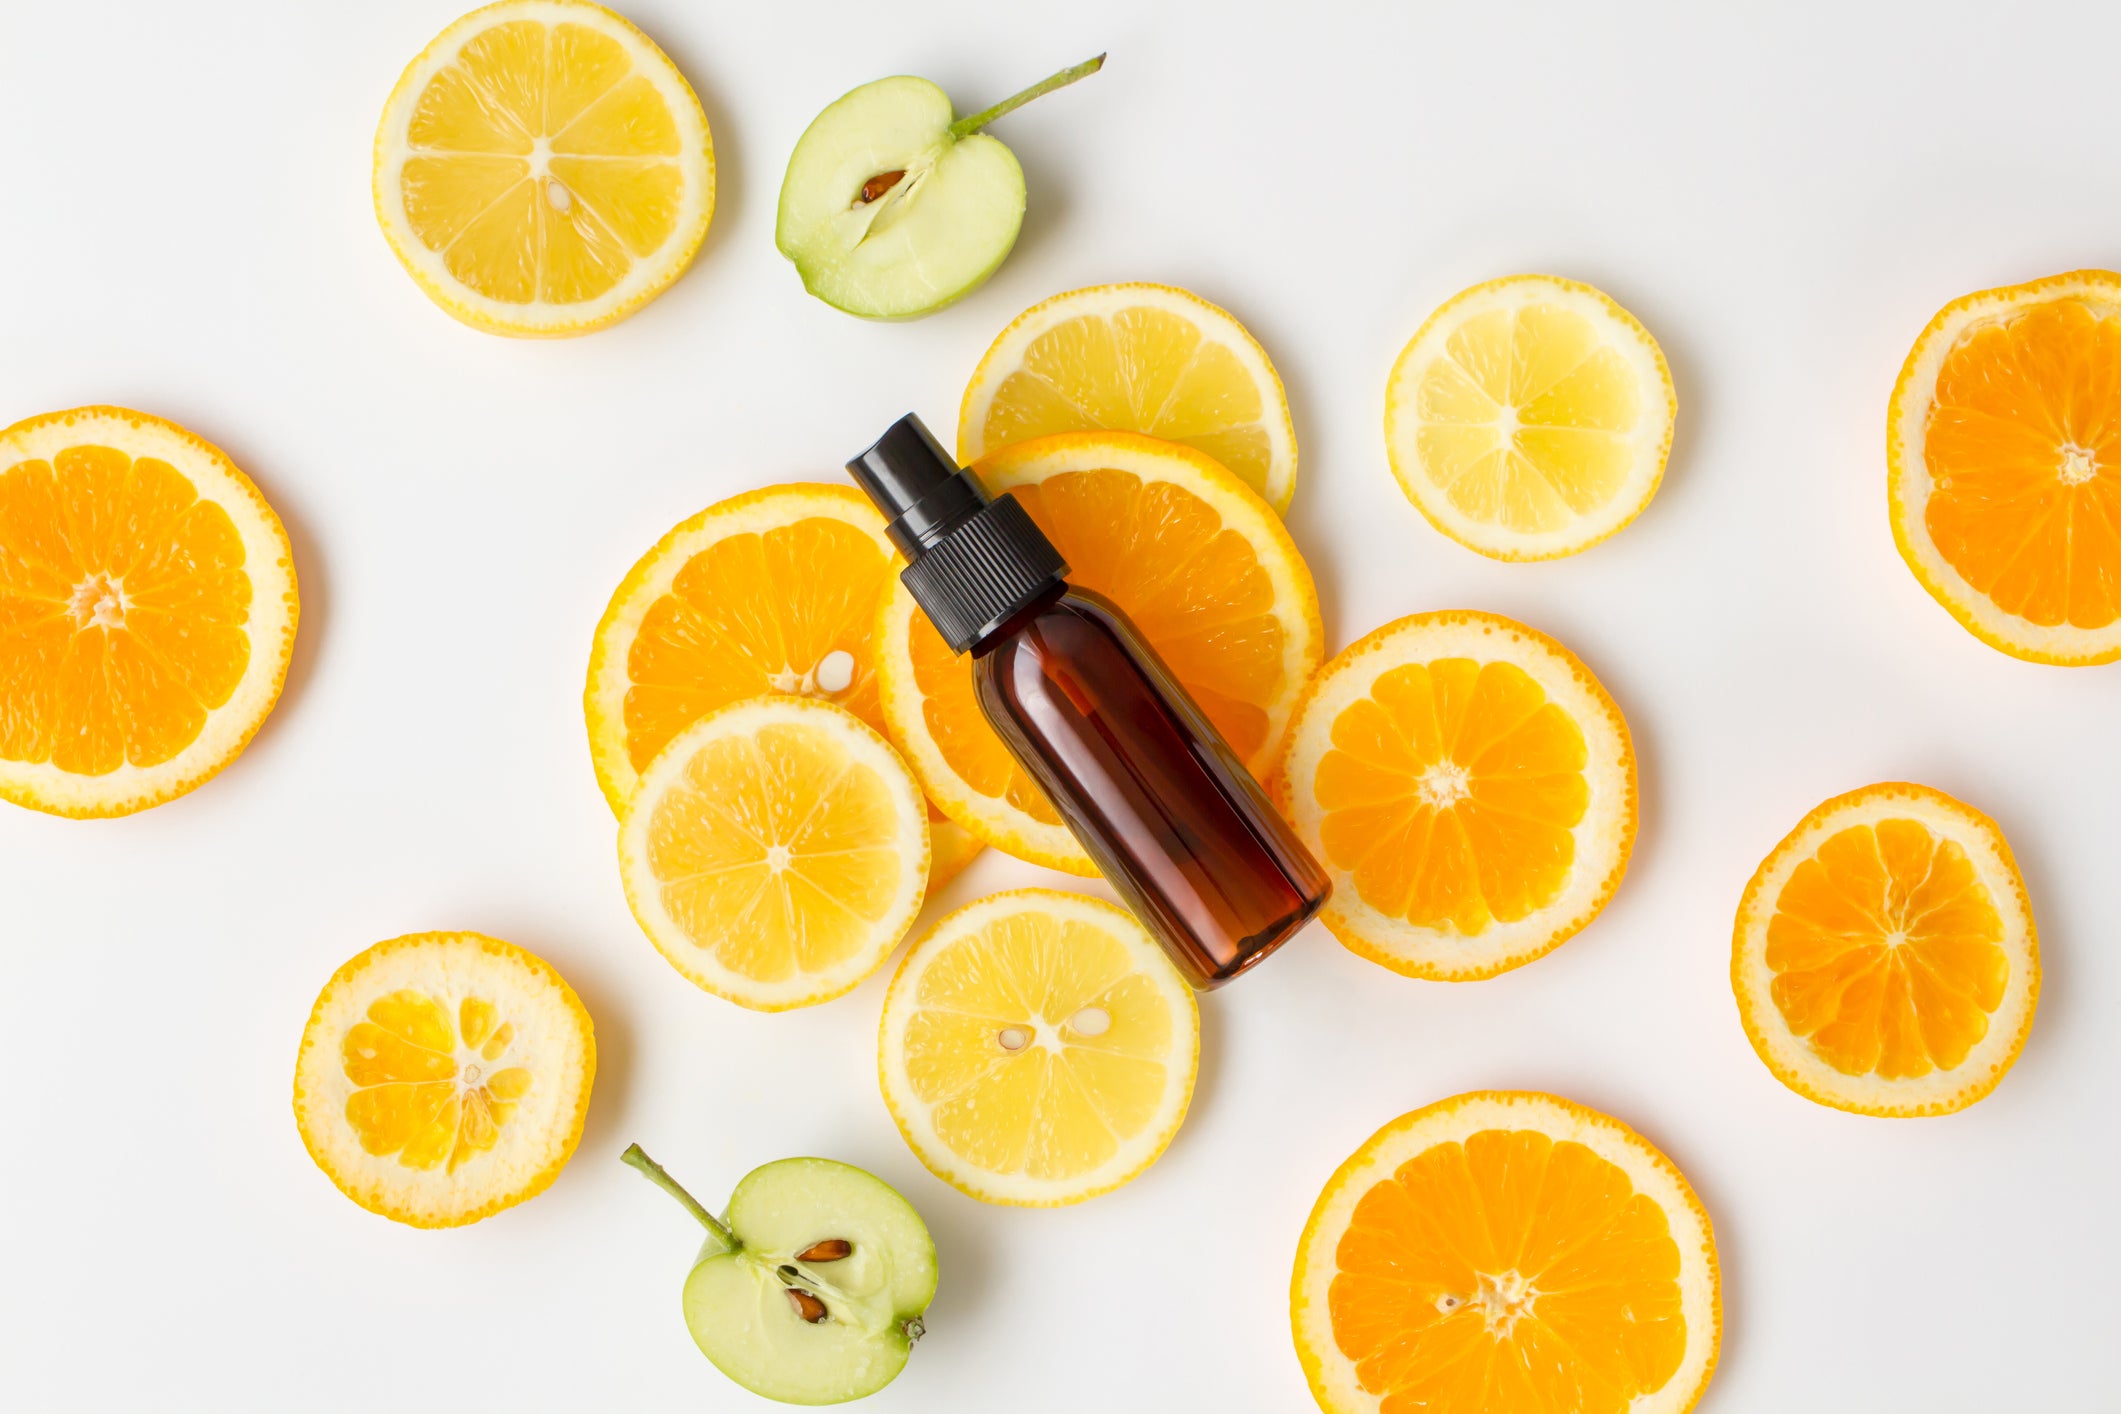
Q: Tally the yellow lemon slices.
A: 5